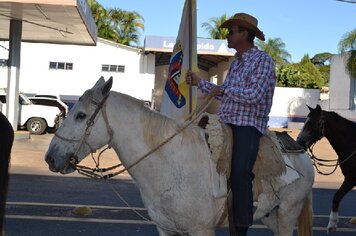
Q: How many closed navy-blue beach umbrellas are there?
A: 0